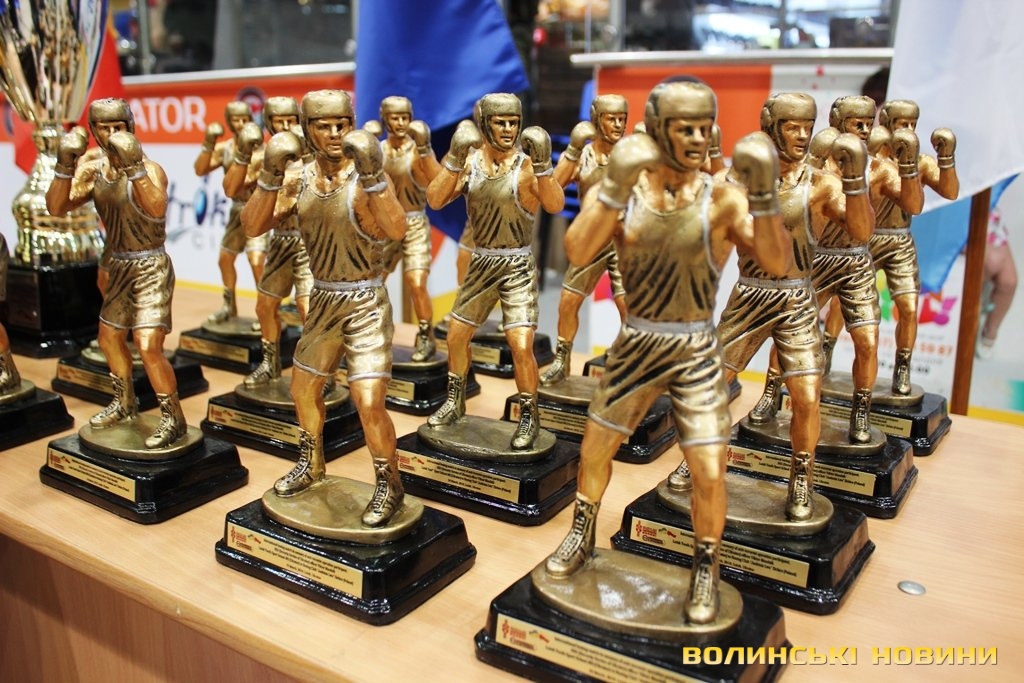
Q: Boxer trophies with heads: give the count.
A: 11